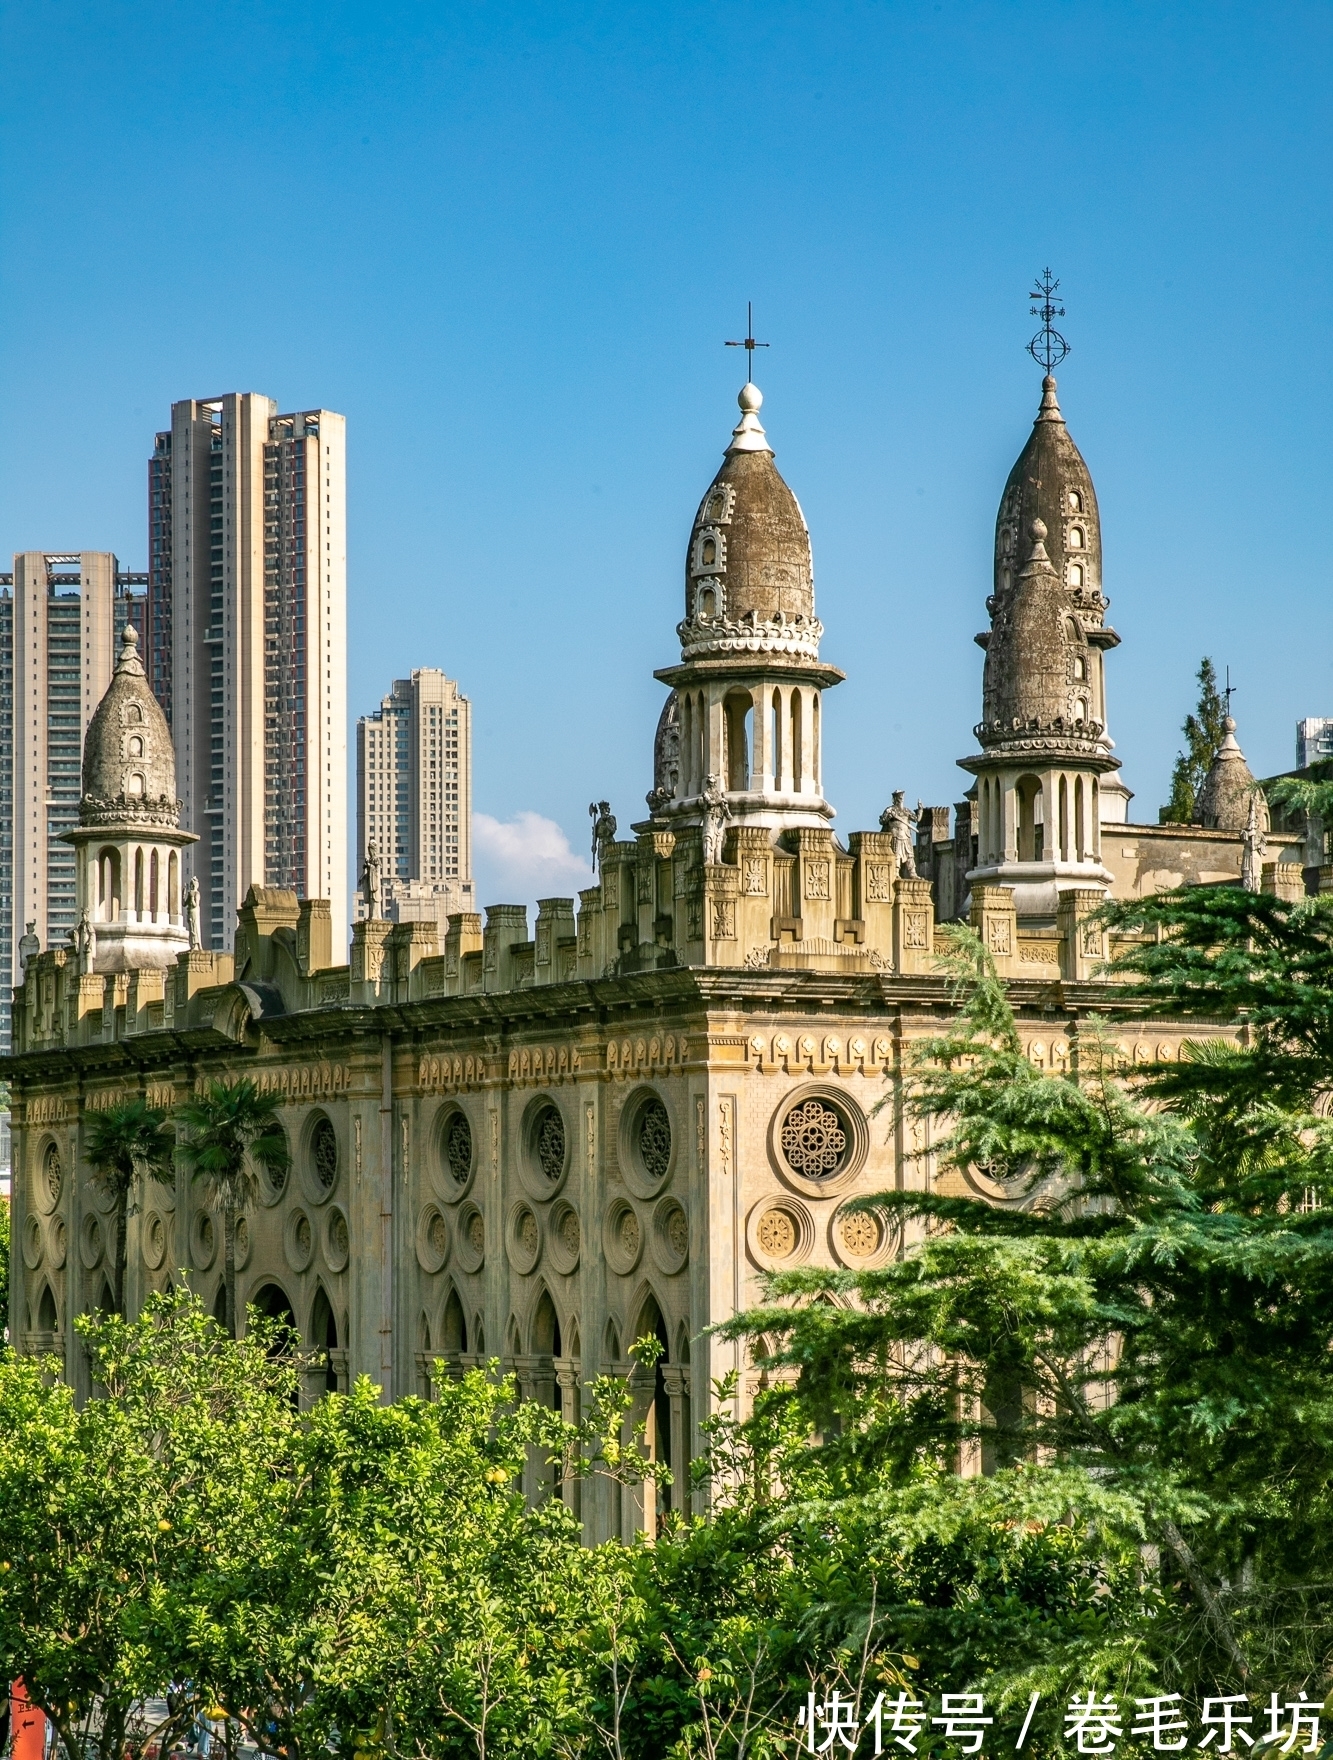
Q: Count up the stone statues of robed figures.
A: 8